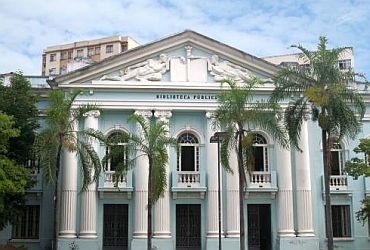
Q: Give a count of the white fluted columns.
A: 8